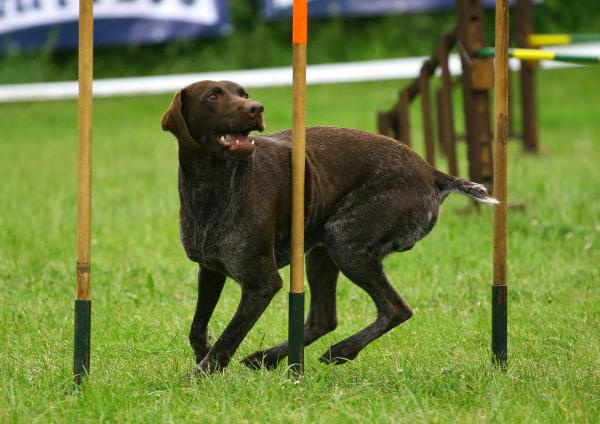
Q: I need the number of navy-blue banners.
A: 2